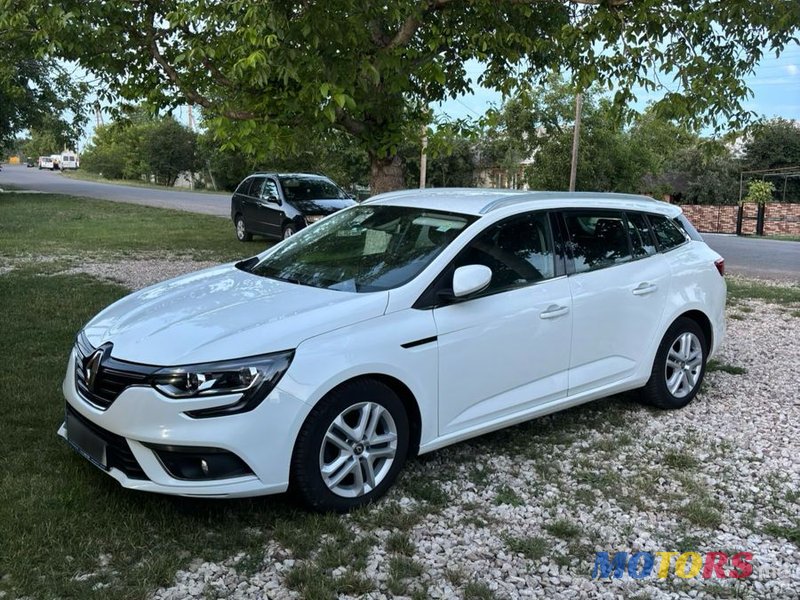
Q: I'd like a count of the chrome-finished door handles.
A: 0